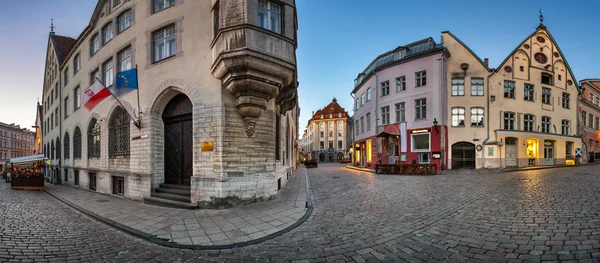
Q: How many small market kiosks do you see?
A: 1